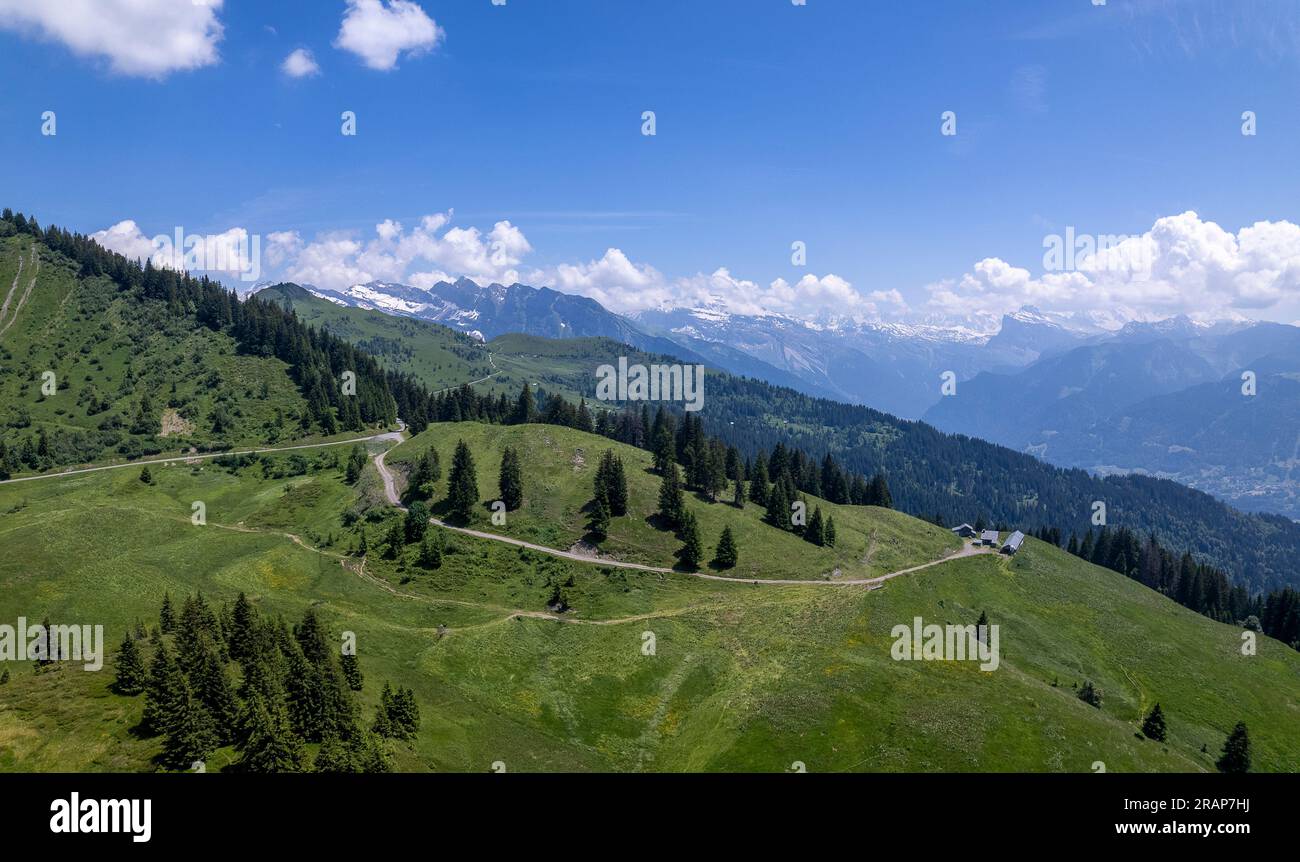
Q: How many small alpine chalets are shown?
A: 3